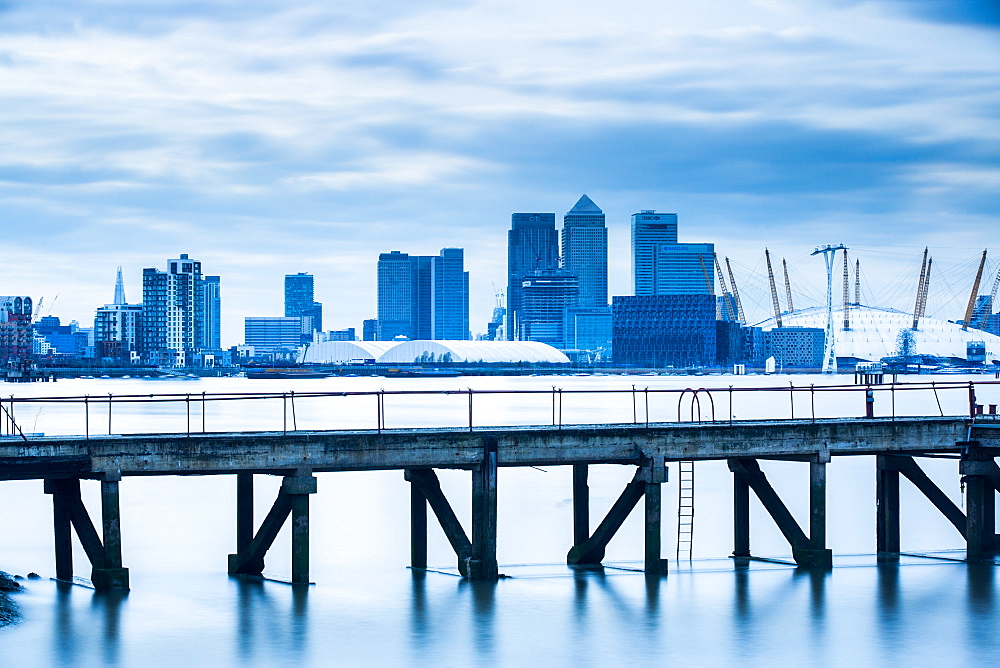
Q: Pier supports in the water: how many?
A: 12